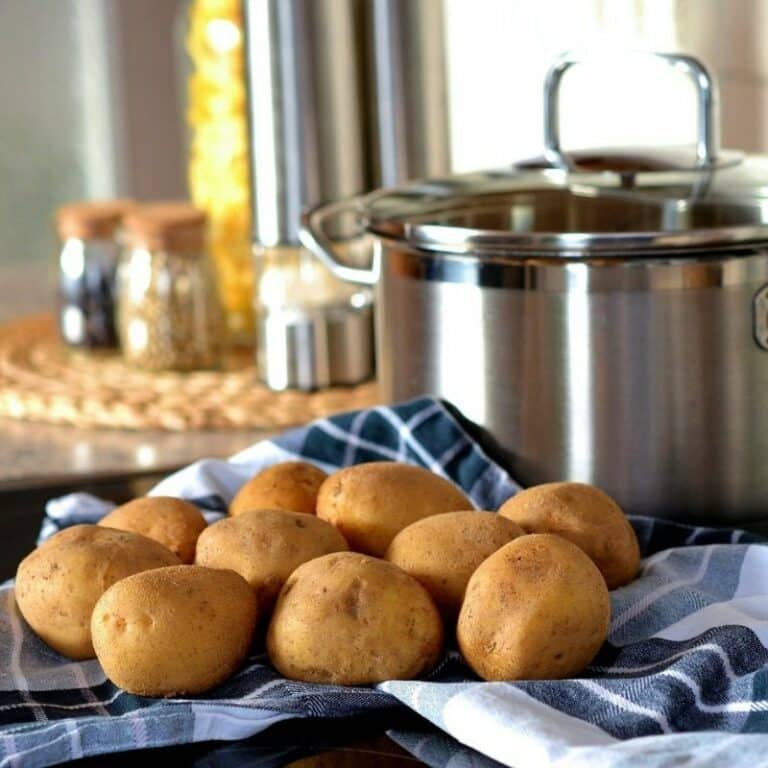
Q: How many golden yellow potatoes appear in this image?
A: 10